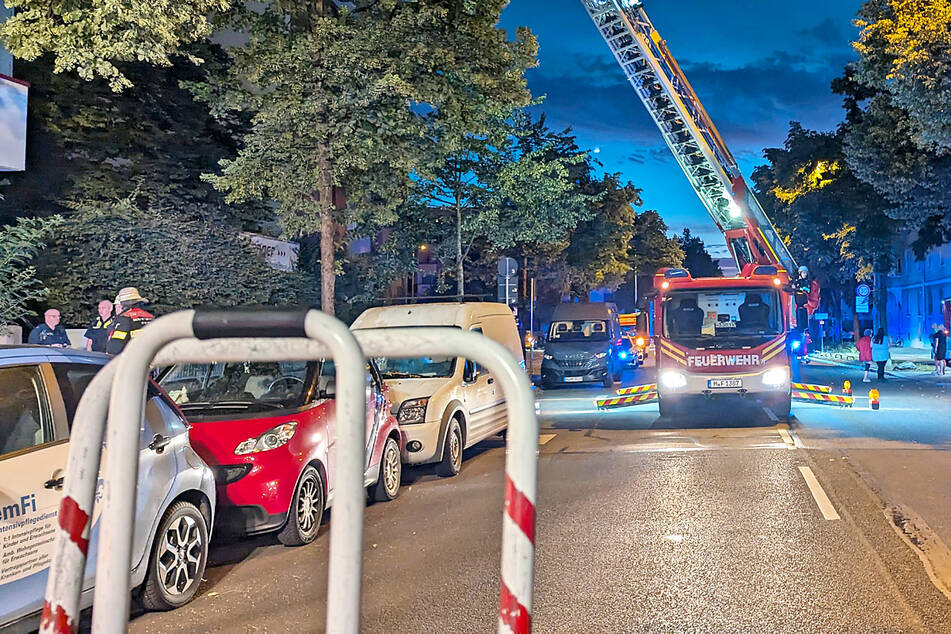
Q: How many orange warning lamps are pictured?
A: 2